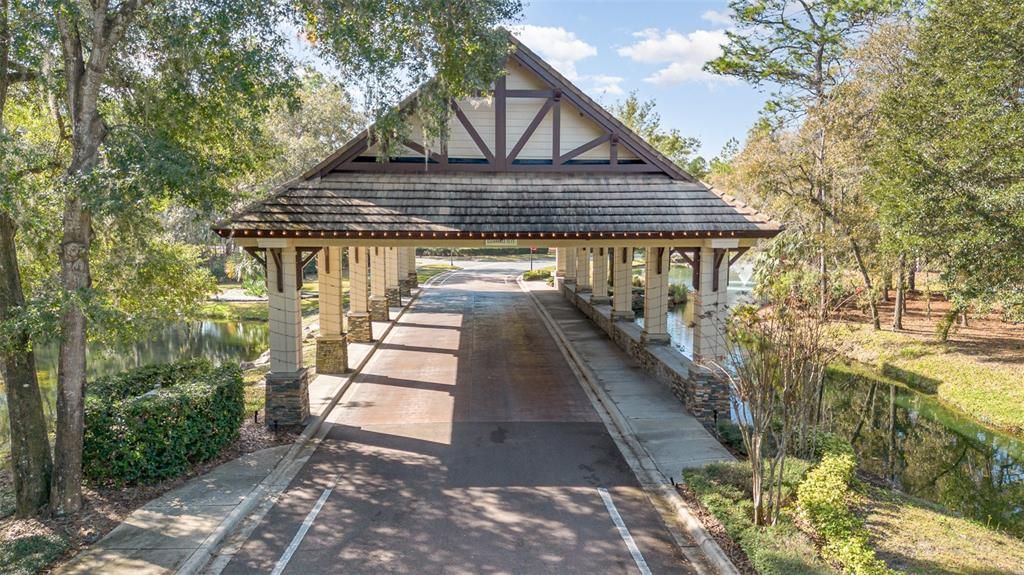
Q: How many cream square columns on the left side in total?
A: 7